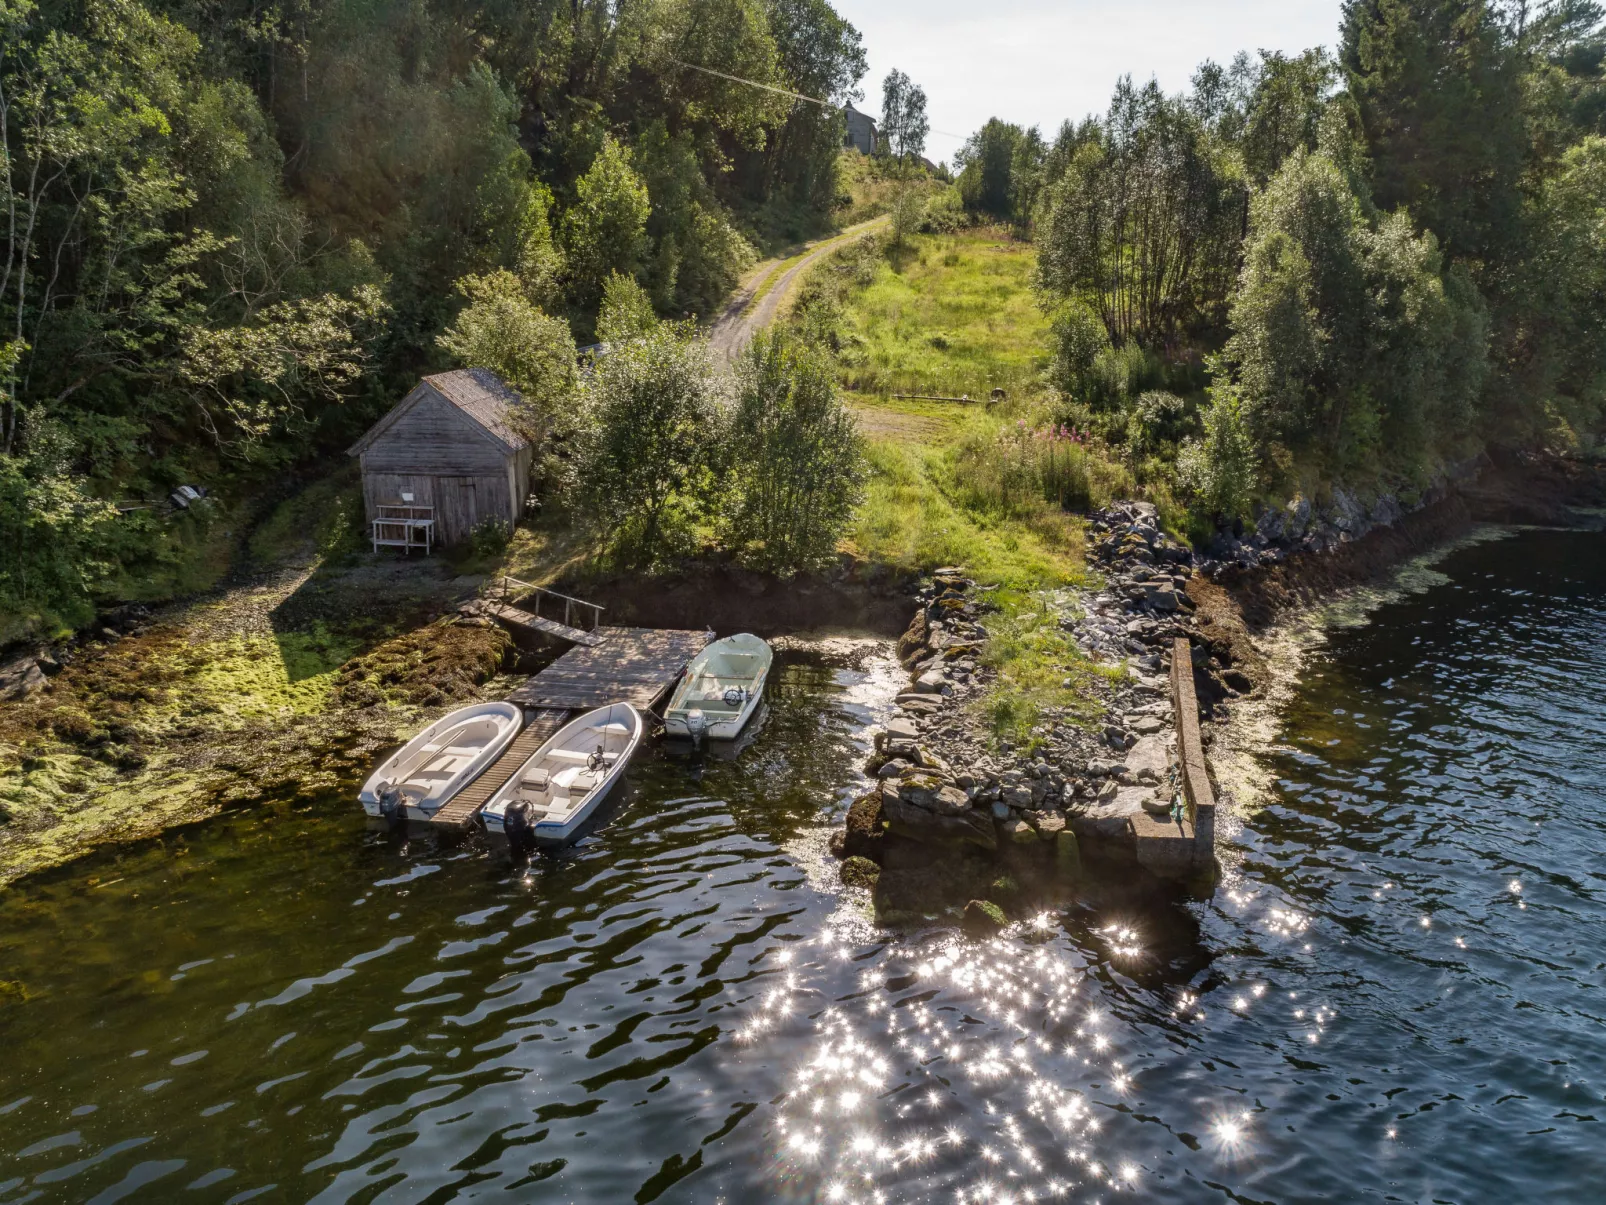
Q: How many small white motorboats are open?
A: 3